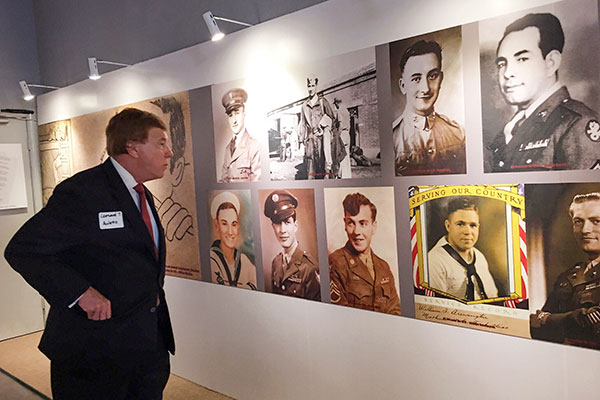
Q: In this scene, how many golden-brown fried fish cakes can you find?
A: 0